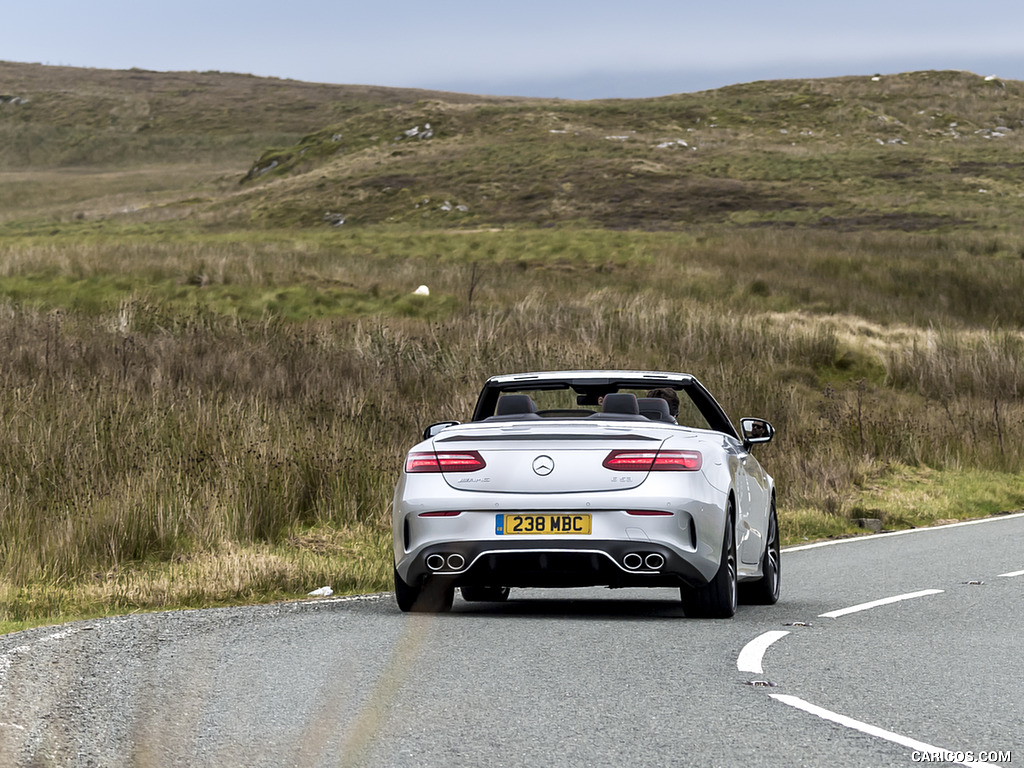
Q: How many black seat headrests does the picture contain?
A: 3